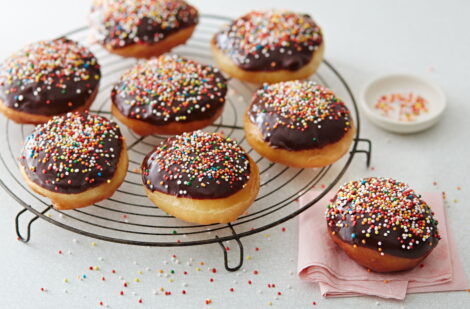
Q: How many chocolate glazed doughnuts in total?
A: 8